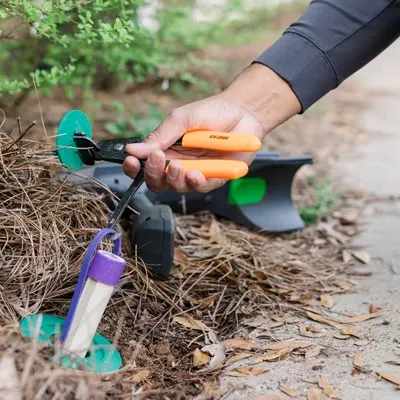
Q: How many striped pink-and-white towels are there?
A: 0